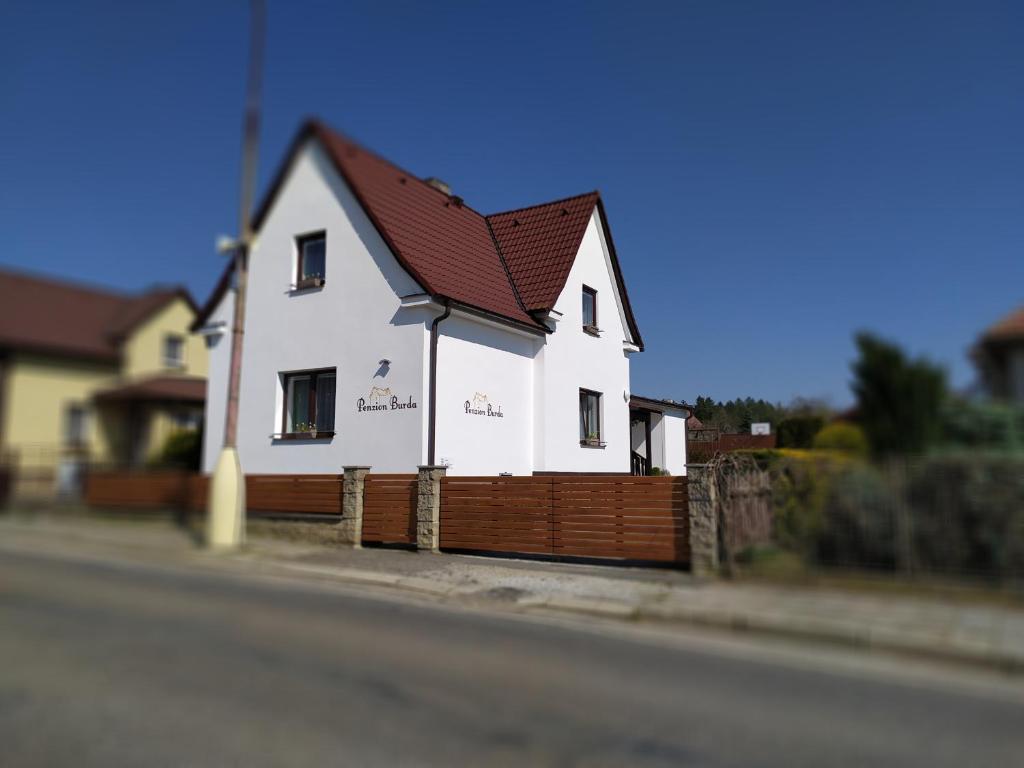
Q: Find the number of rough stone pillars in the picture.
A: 3